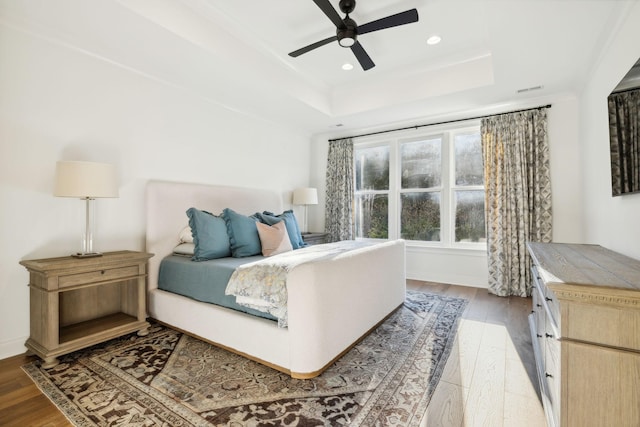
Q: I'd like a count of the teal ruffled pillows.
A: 3